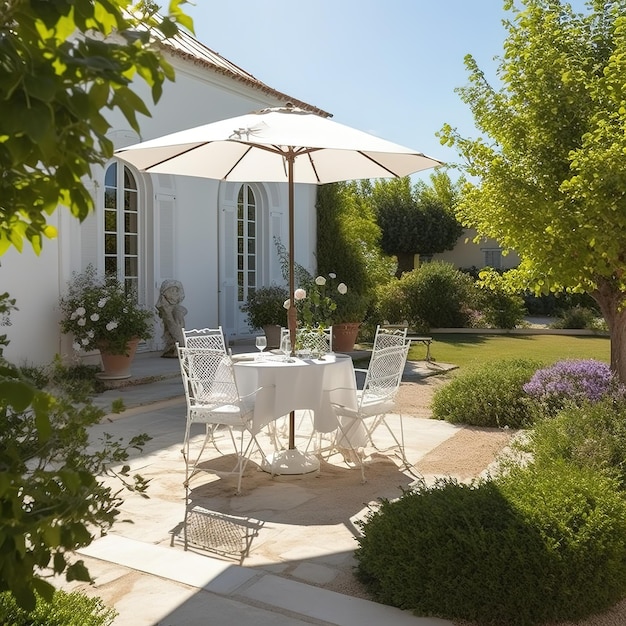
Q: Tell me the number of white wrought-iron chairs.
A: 5